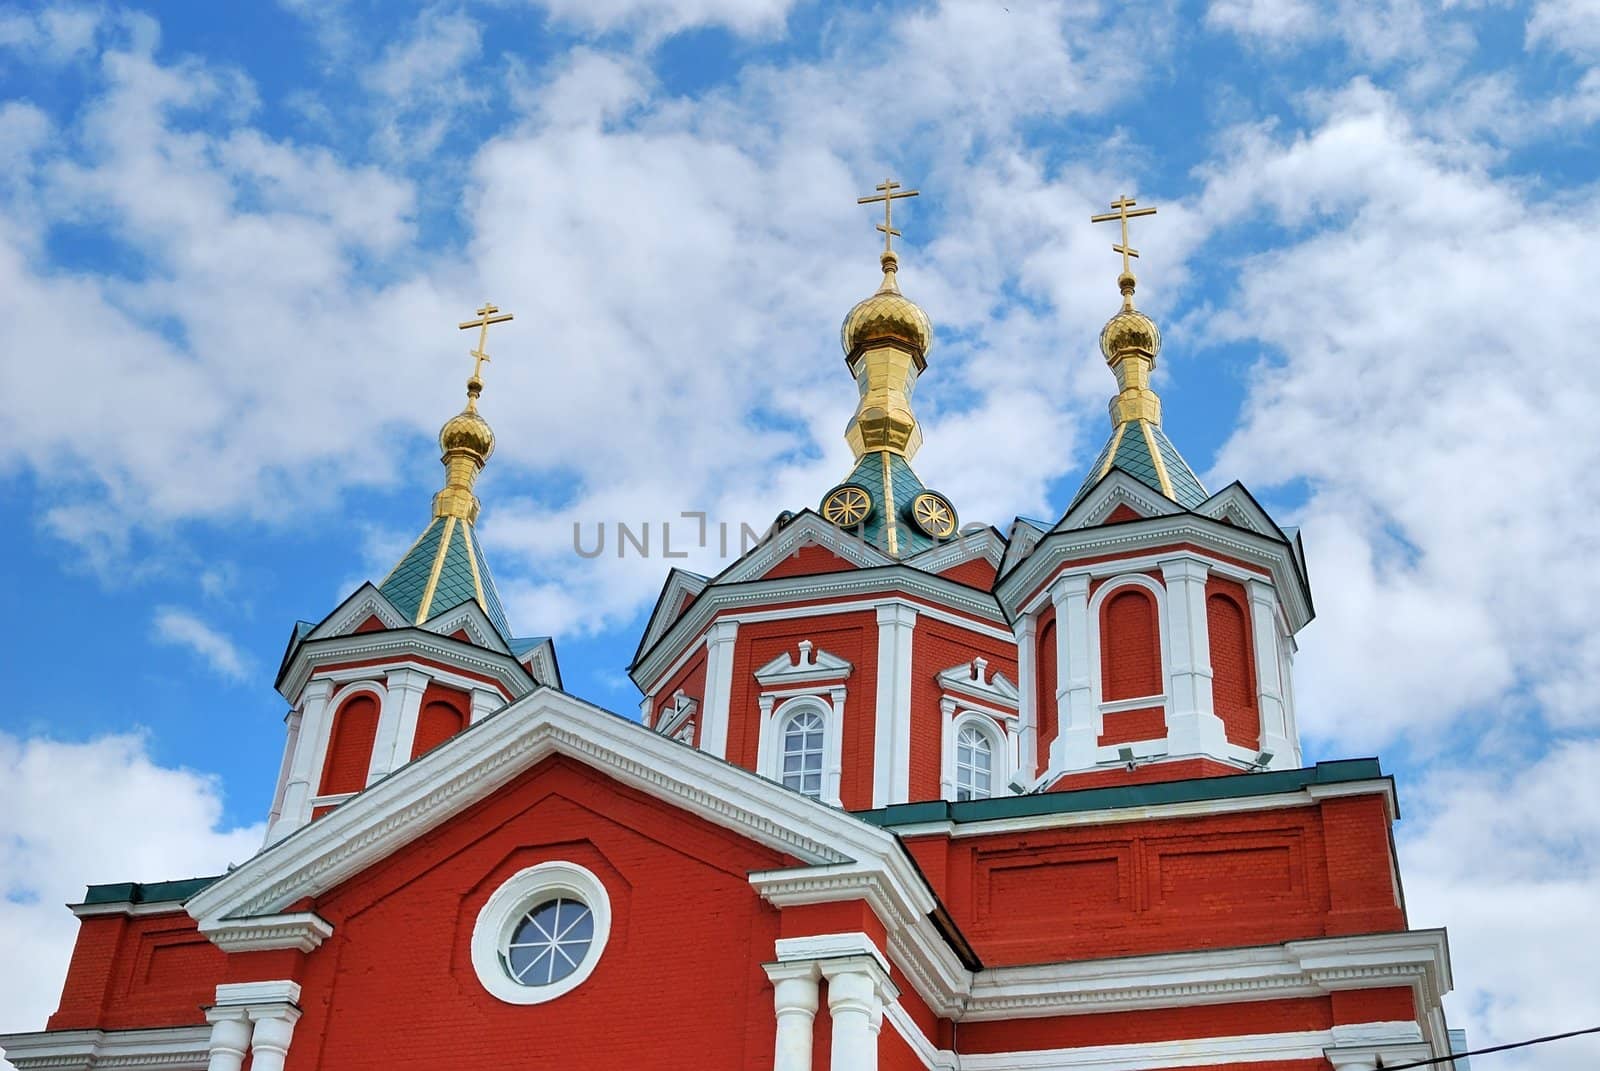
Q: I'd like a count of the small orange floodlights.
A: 0